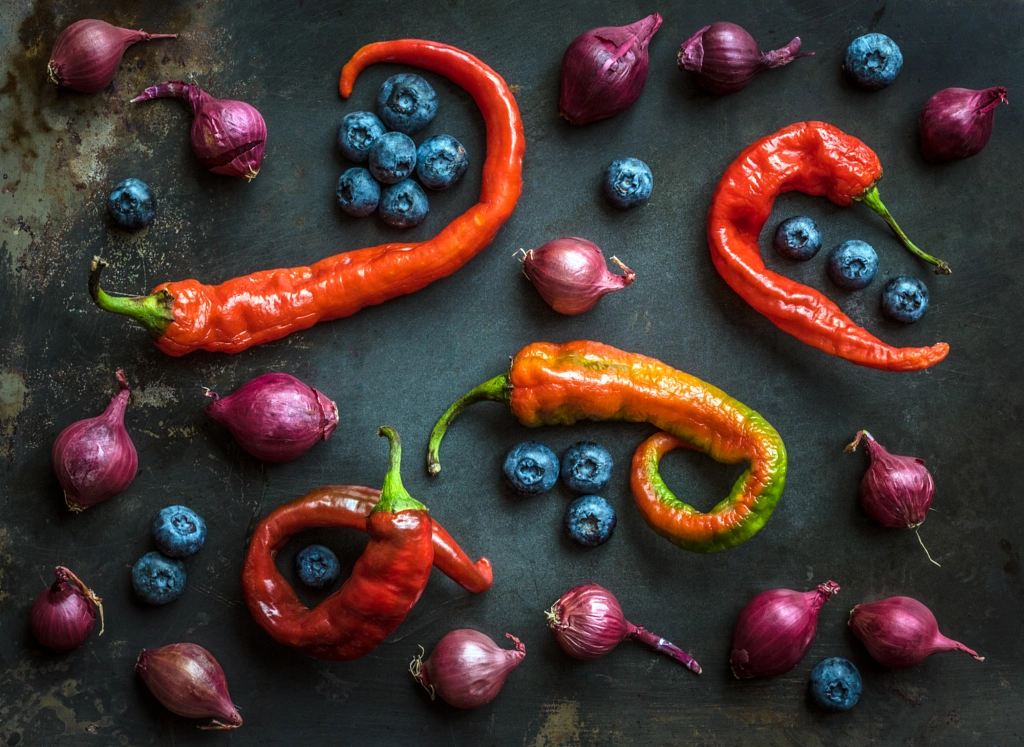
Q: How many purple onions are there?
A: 15